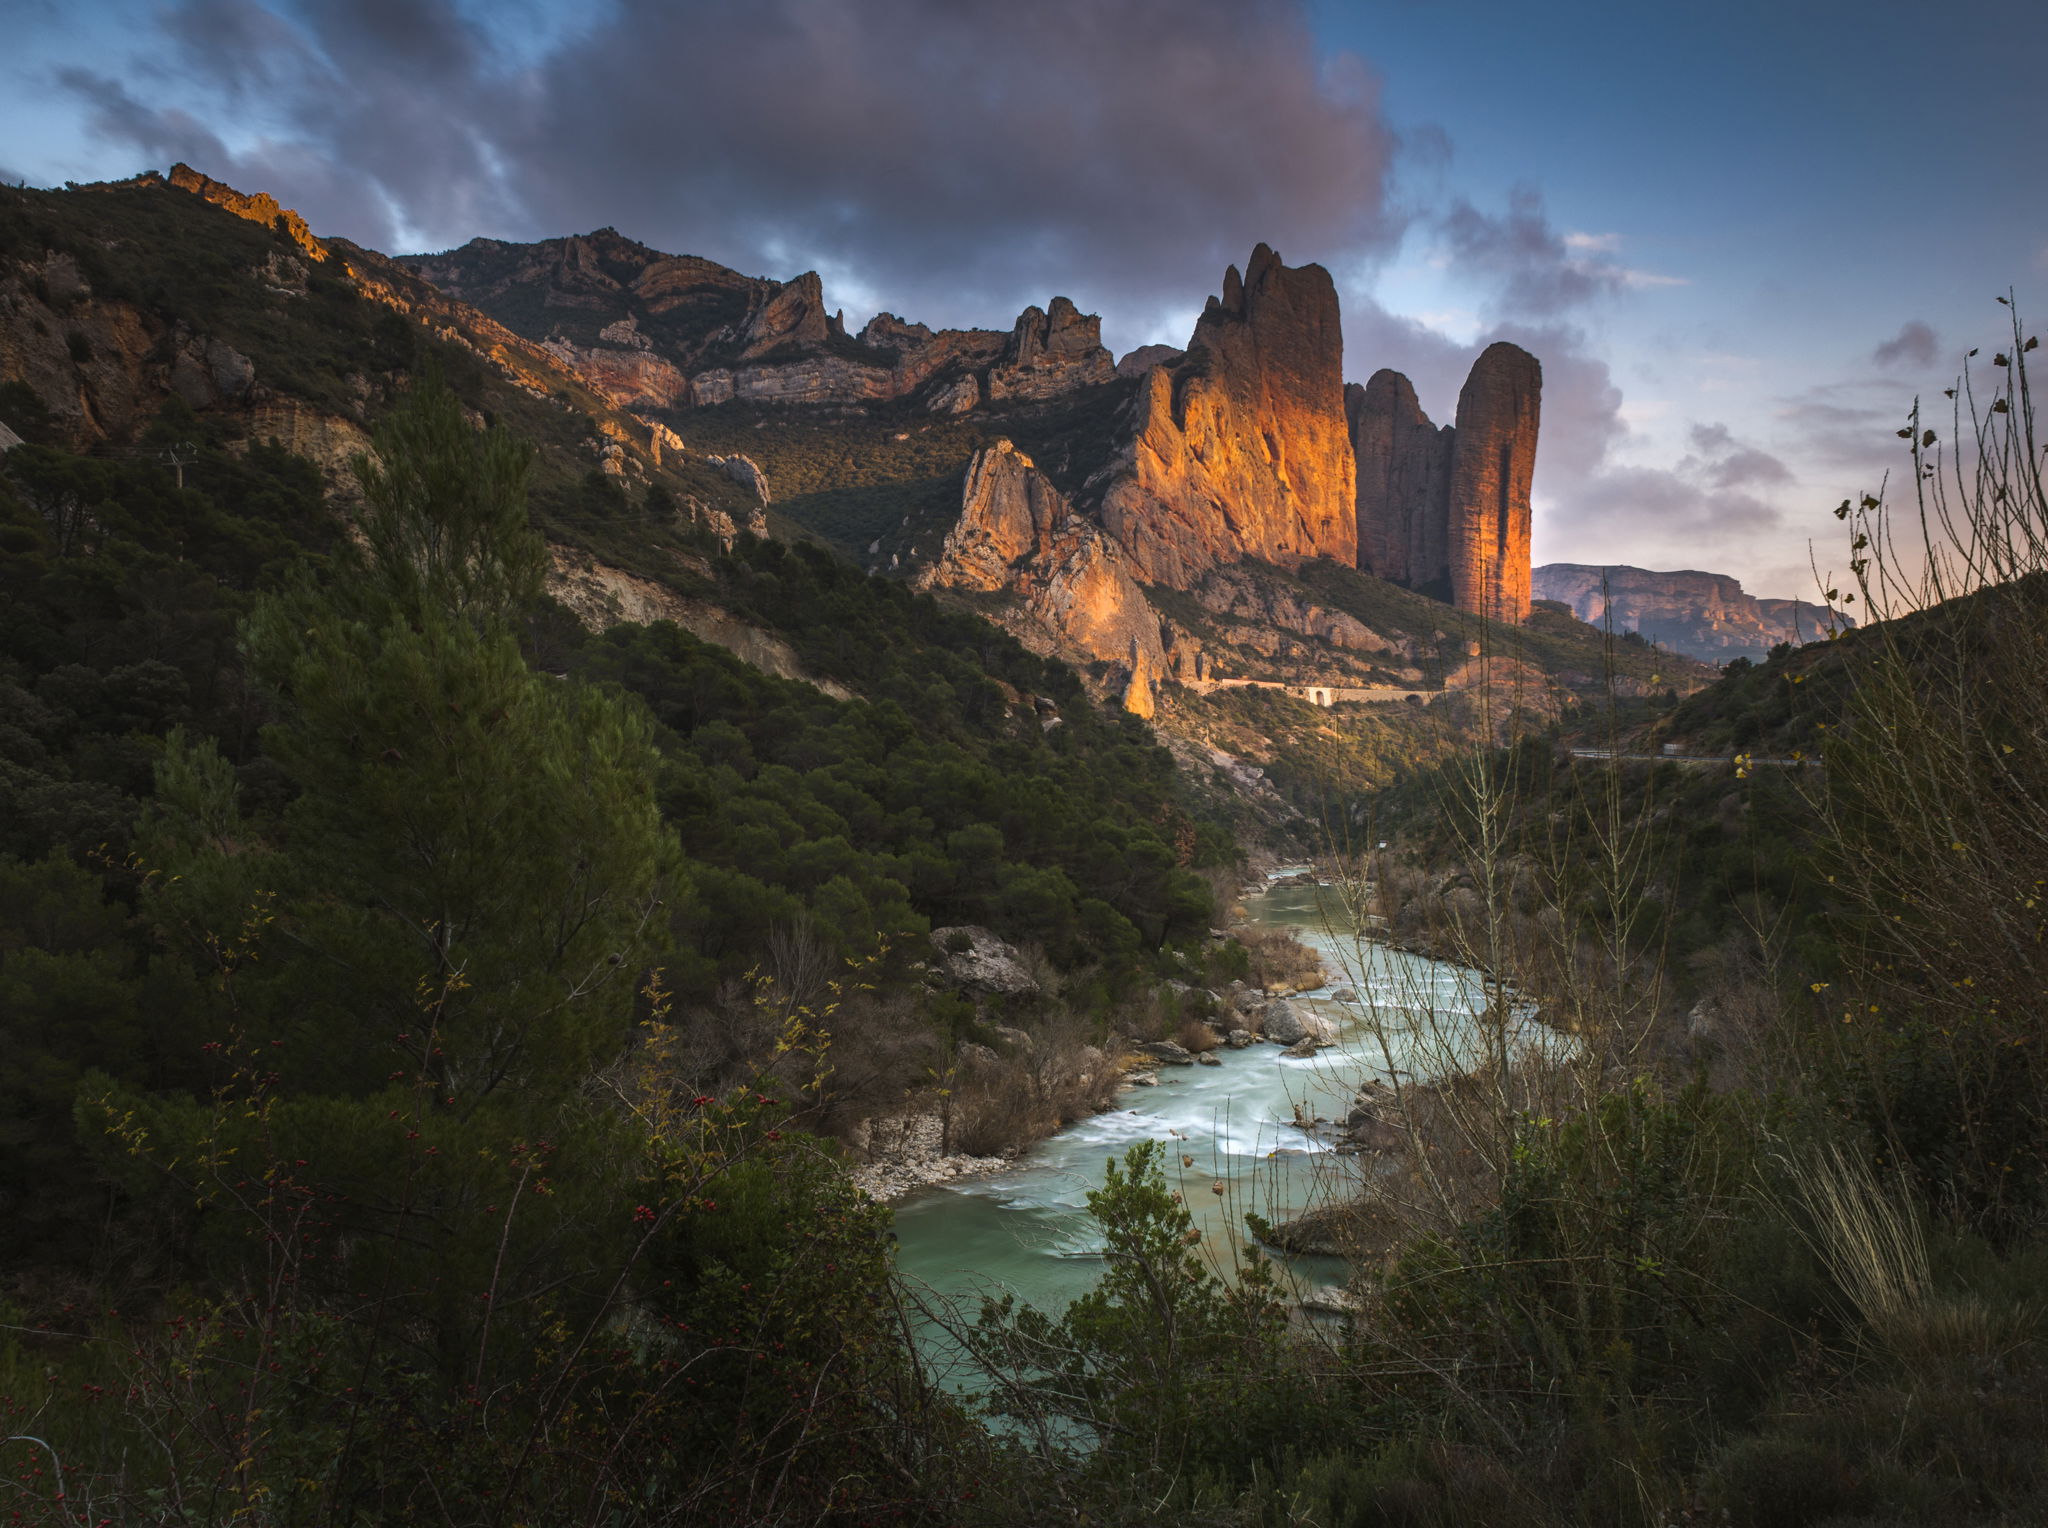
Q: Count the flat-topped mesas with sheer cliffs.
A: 1